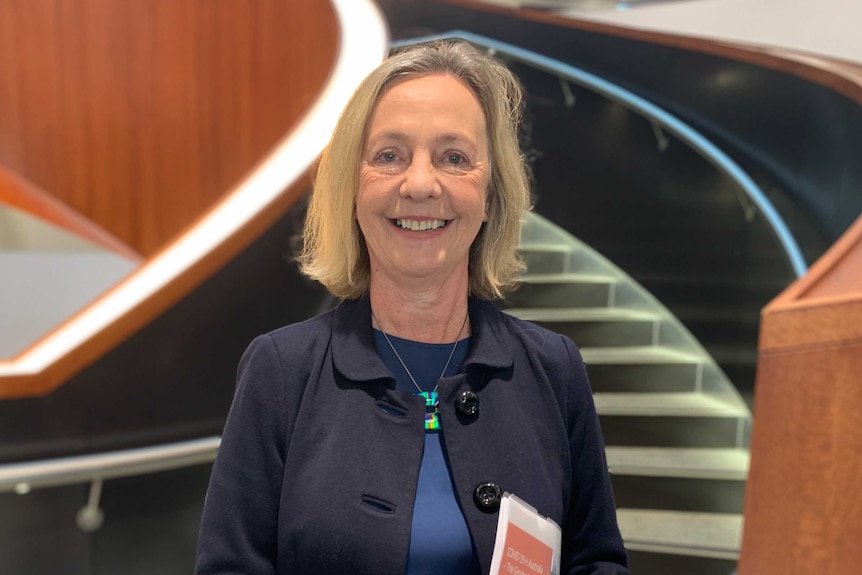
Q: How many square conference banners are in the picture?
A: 0